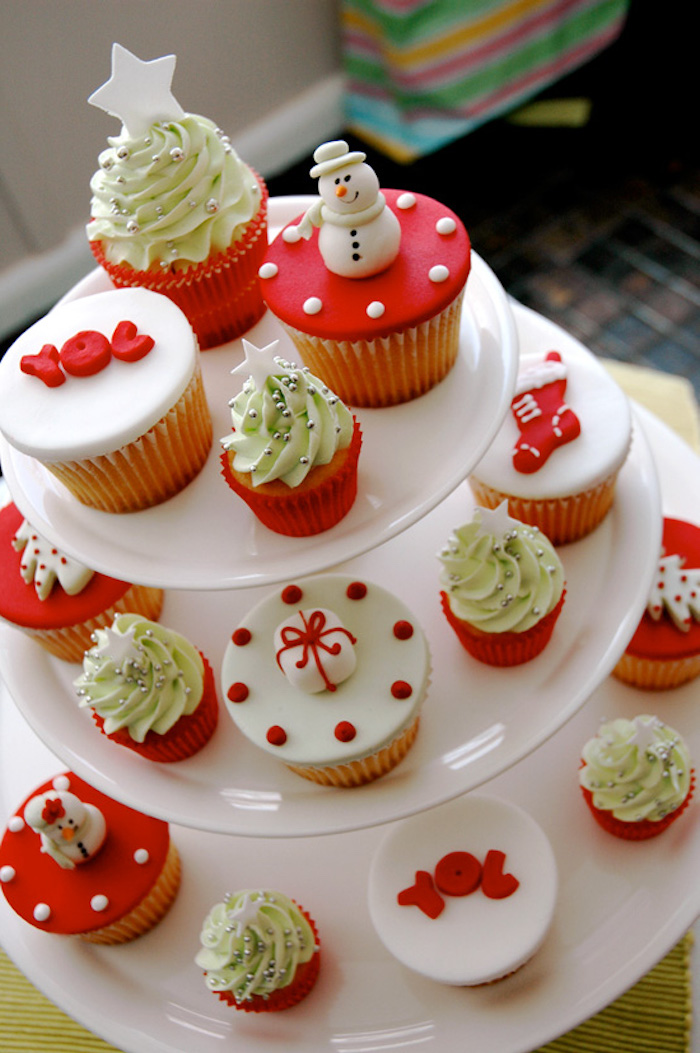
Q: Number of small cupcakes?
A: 5